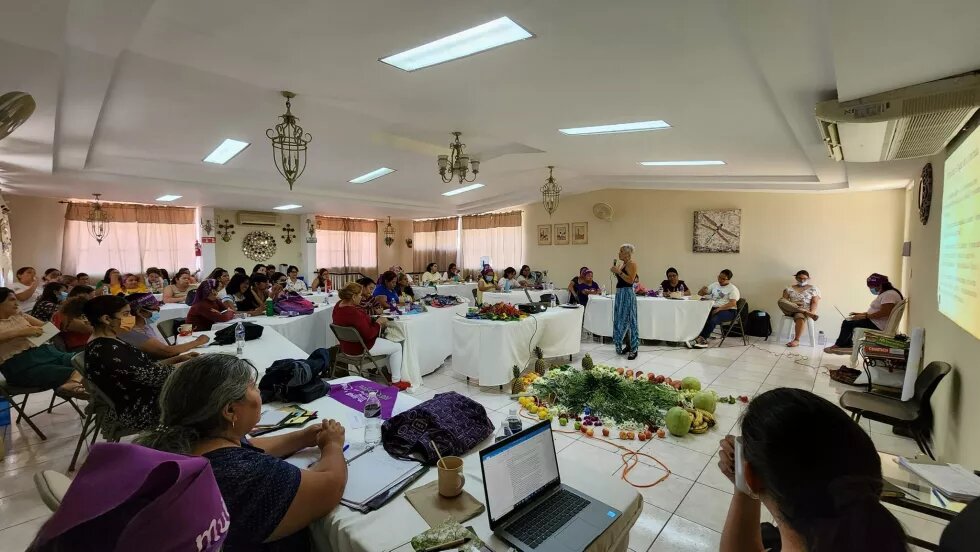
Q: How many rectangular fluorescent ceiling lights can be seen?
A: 8